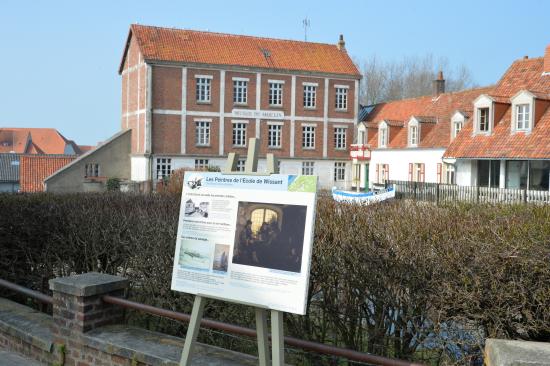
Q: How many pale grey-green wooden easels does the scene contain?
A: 1